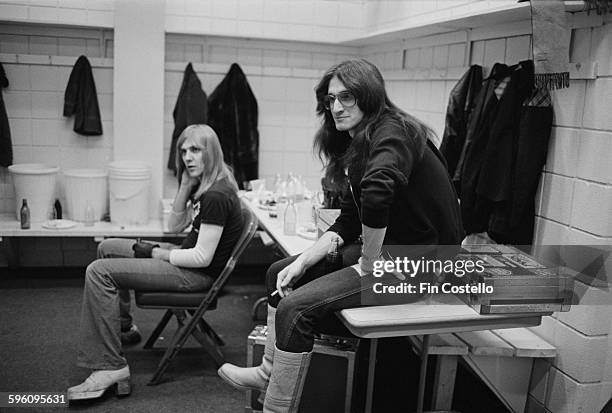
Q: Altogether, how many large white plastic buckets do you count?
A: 3